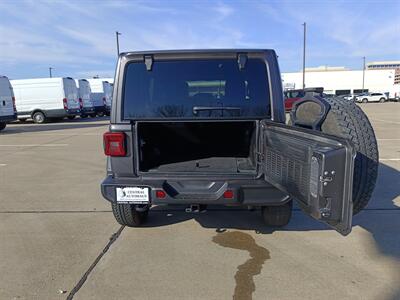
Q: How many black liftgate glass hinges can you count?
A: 2